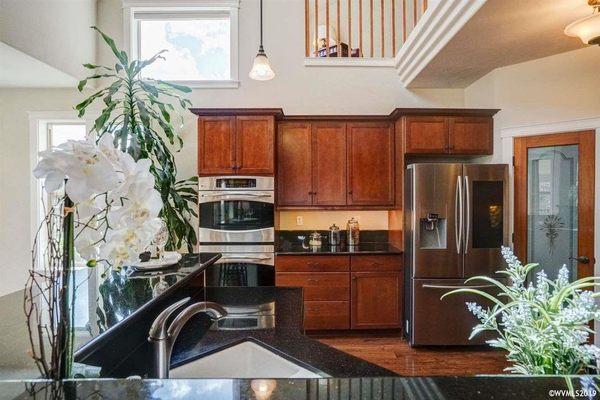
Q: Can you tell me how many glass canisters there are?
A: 3